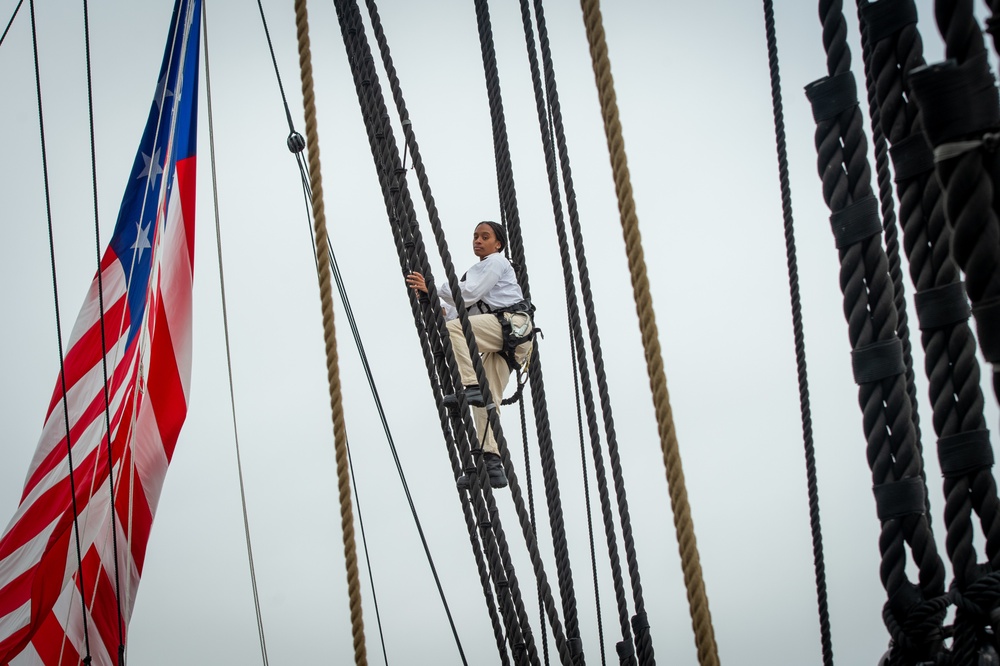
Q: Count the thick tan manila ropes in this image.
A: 2